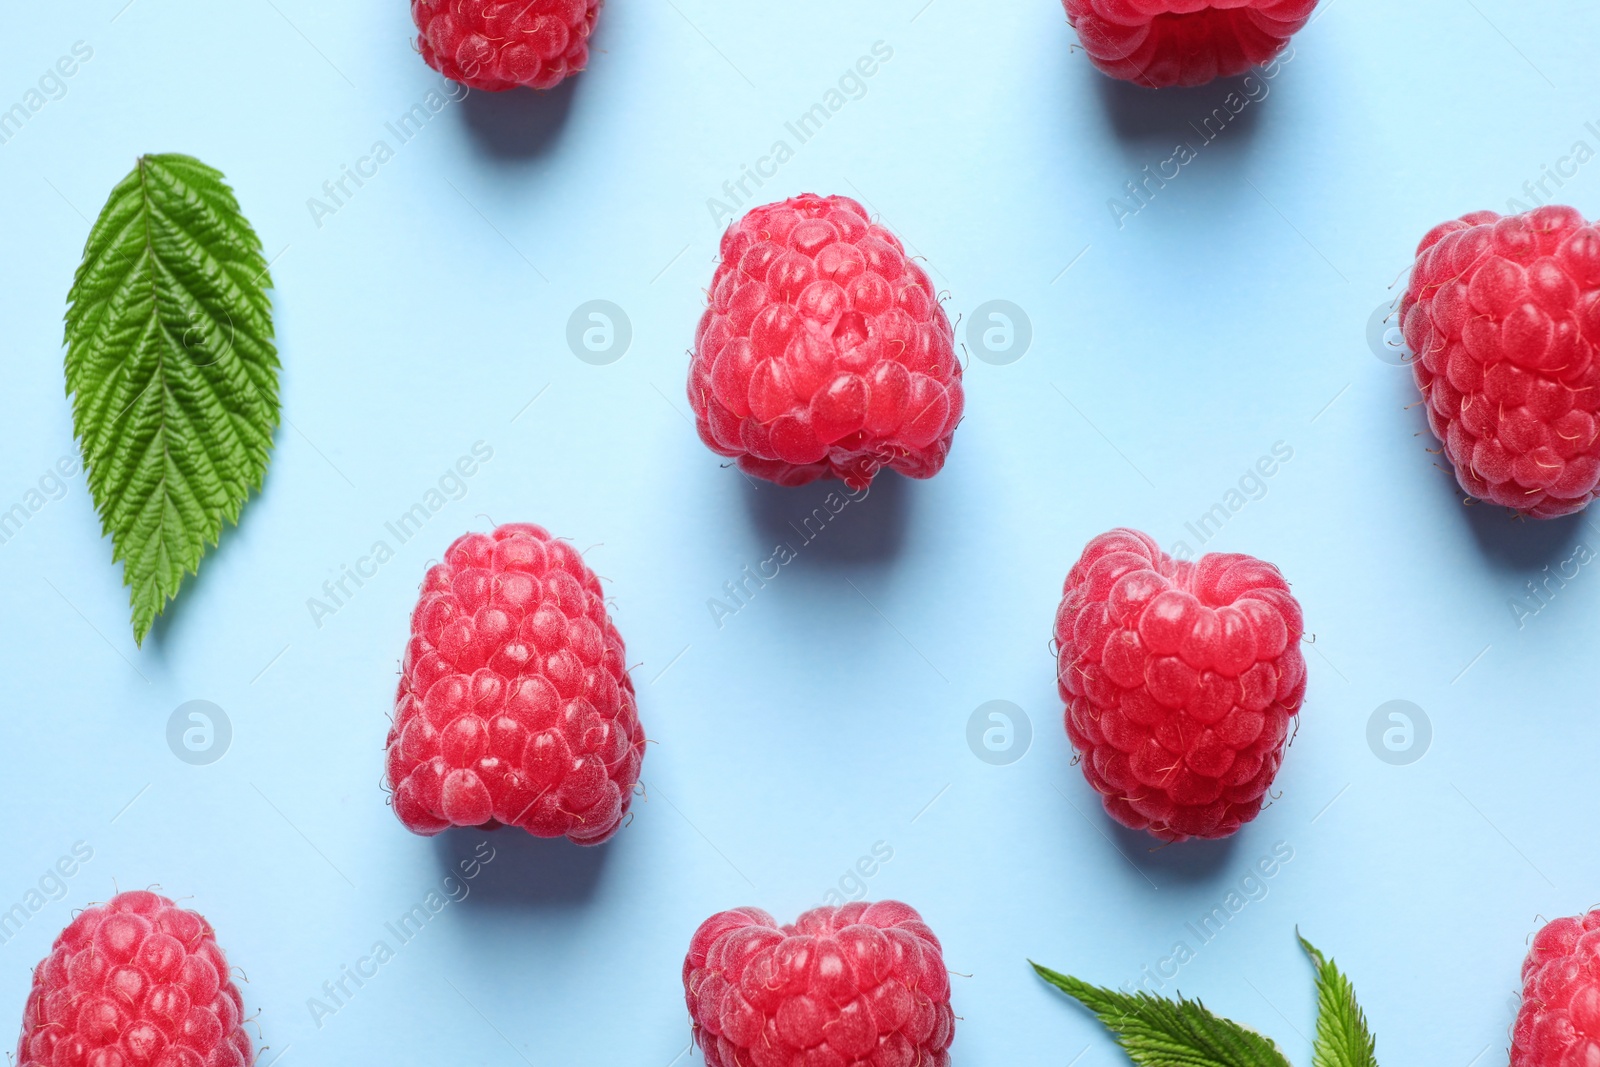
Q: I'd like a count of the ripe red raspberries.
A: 9